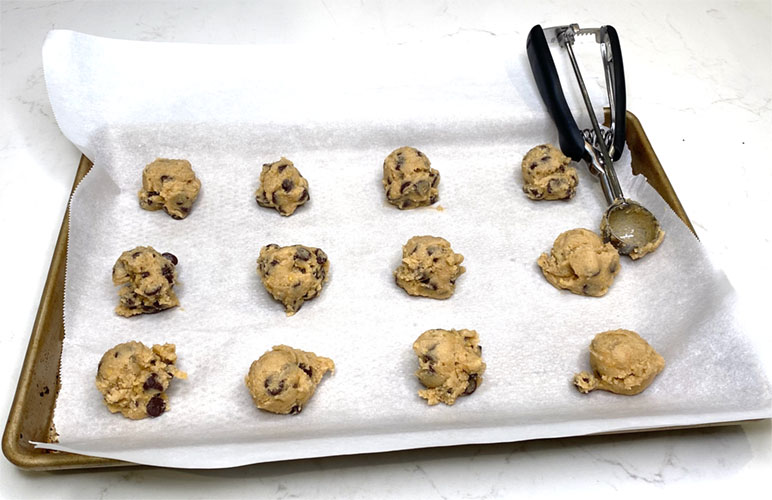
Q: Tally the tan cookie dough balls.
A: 12